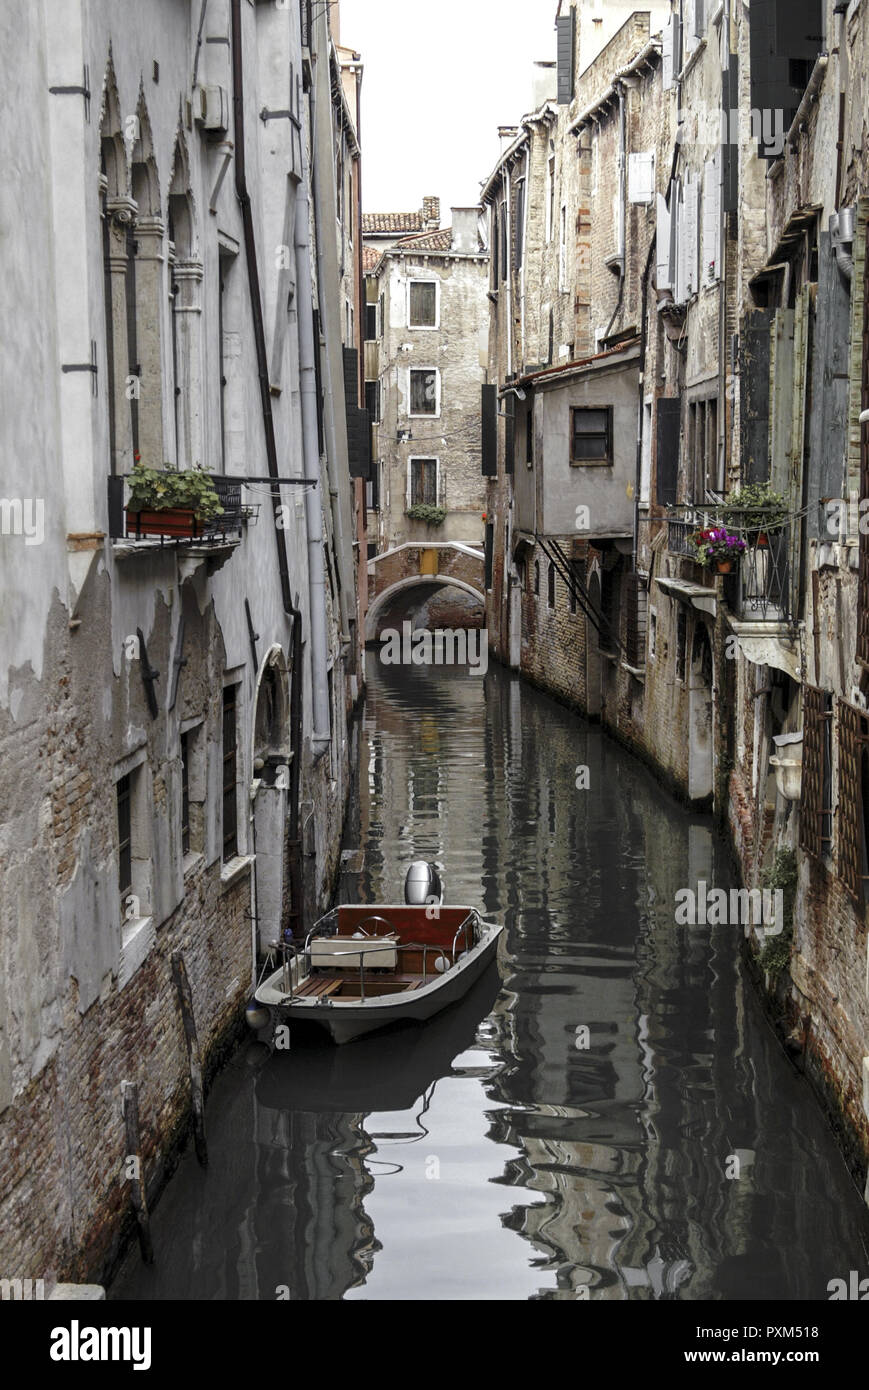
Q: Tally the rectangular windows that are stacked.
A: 3